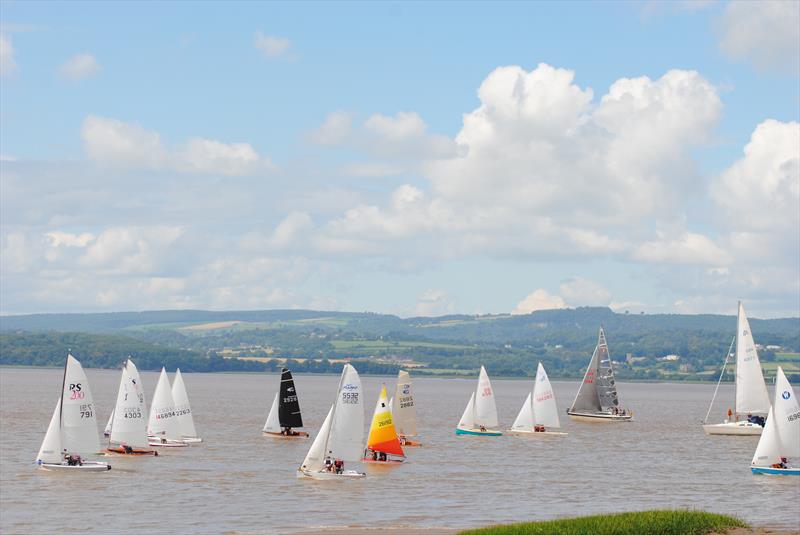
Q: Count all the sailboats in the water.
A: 14